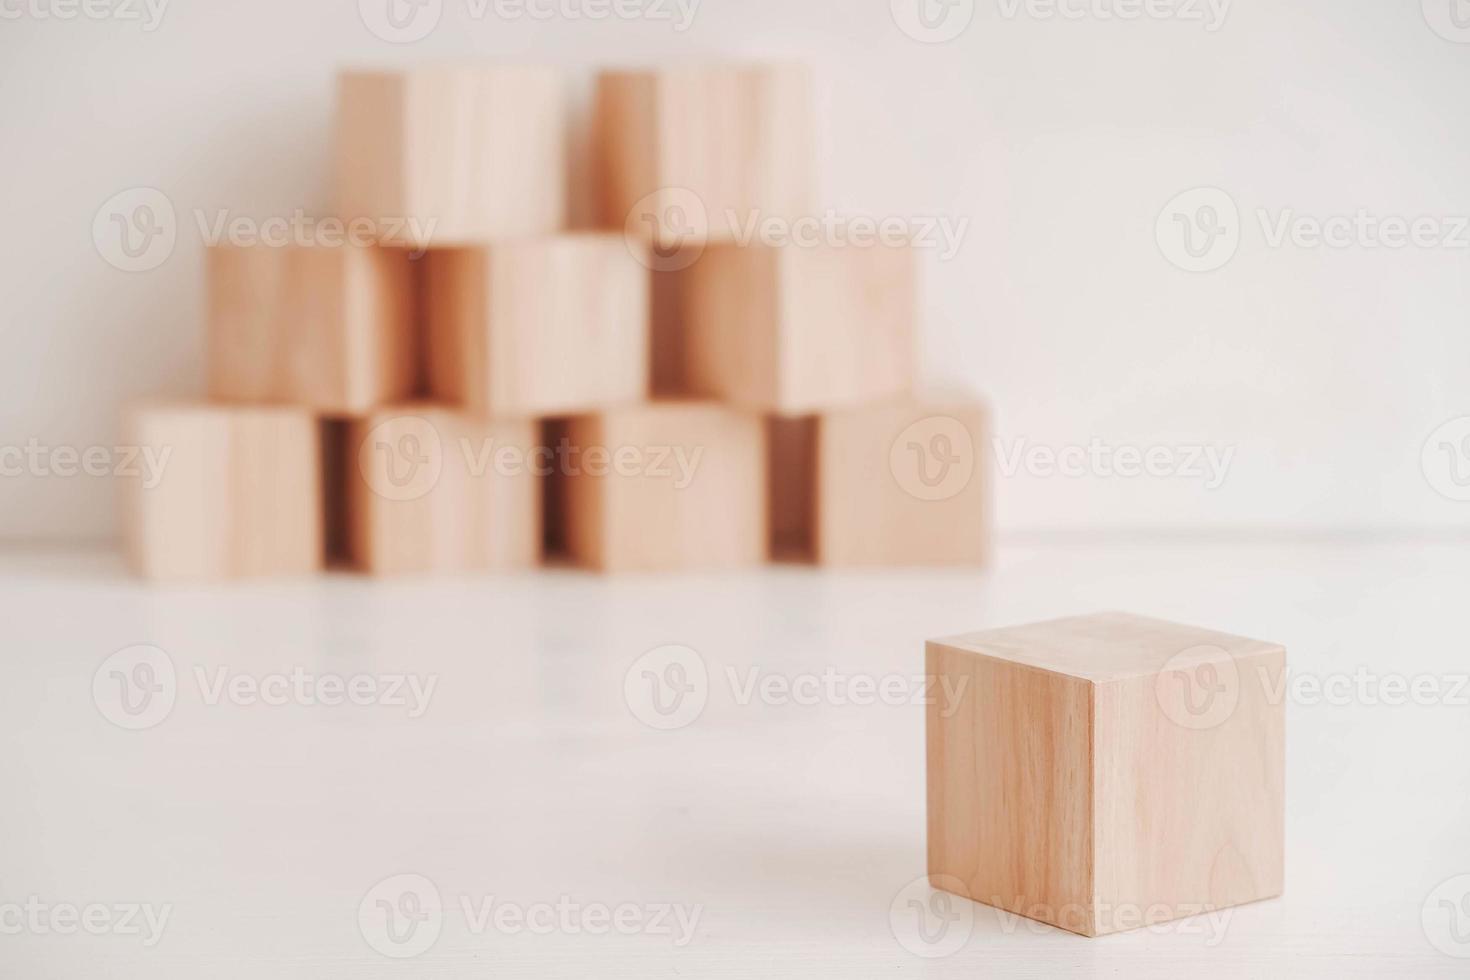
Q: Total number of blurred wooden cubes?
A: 9